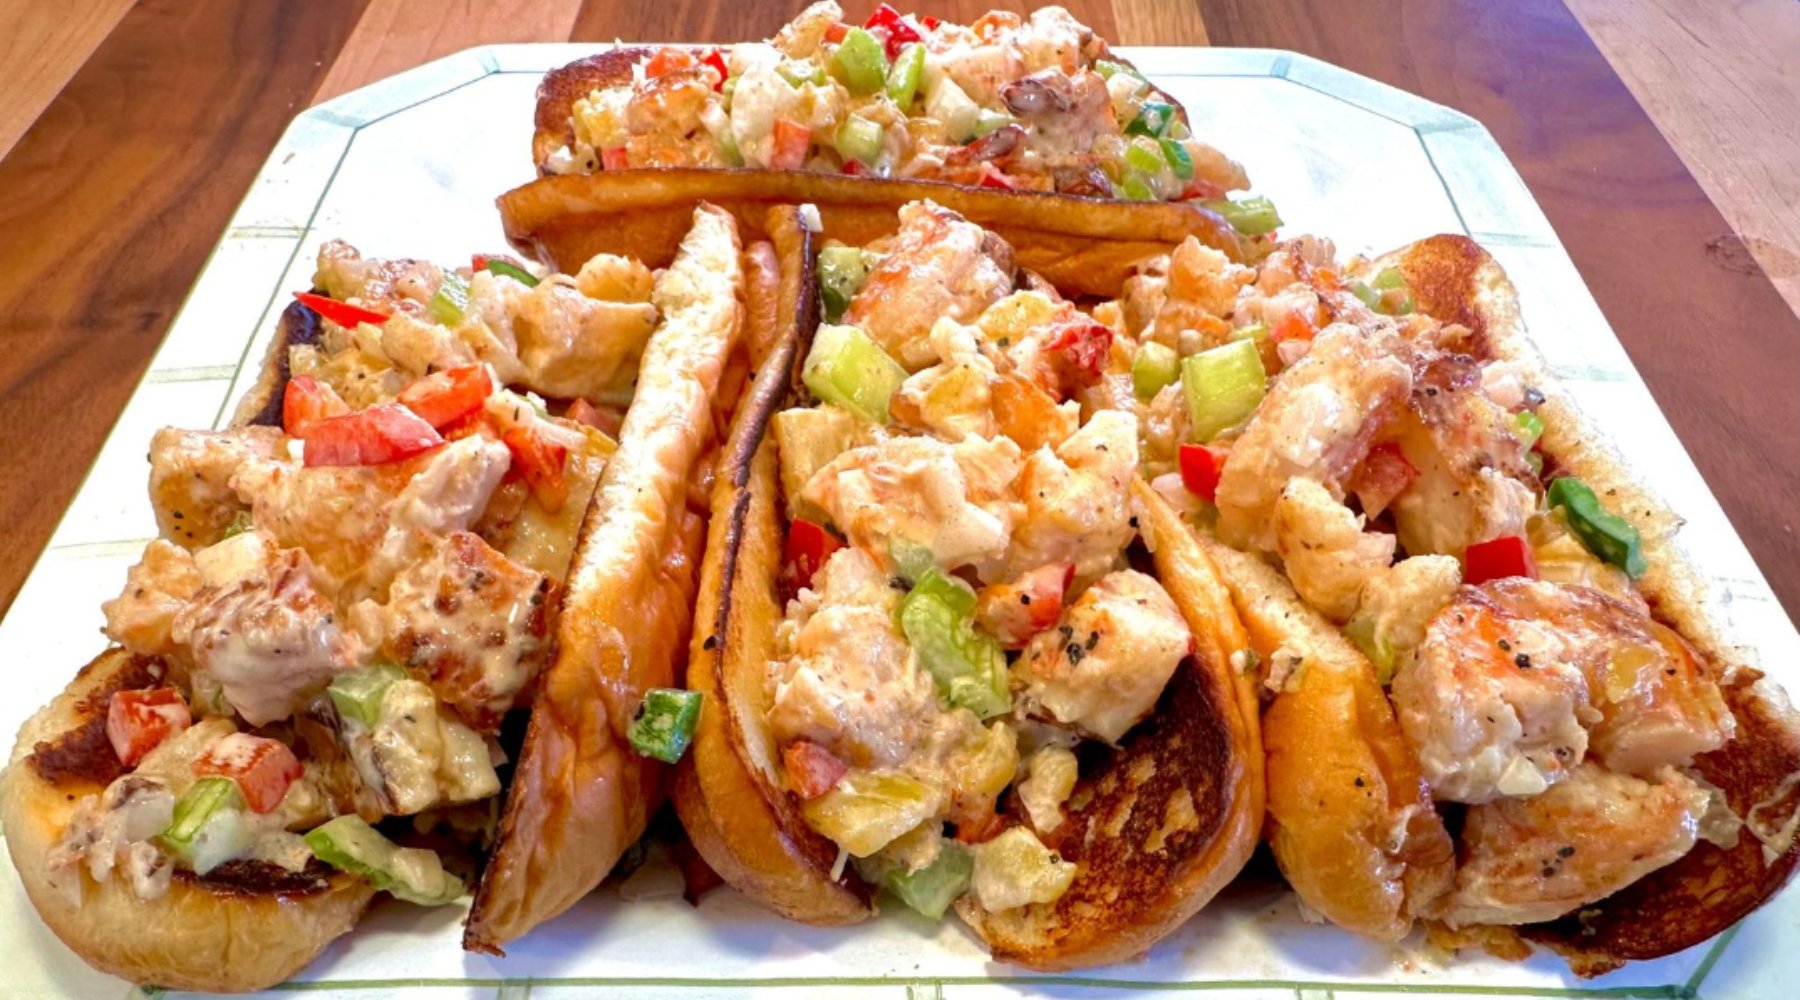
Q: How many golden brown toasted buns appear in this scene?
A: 4